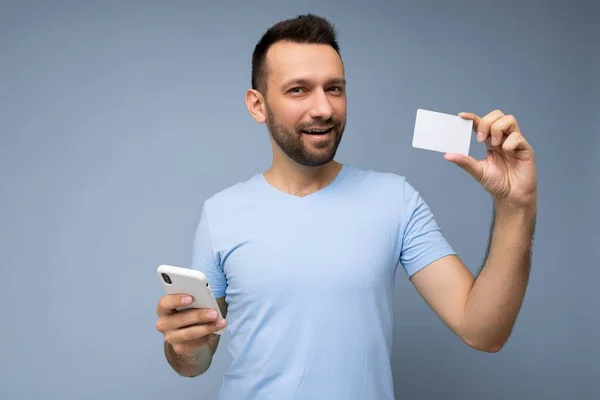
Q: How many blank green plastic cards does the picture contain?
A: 0